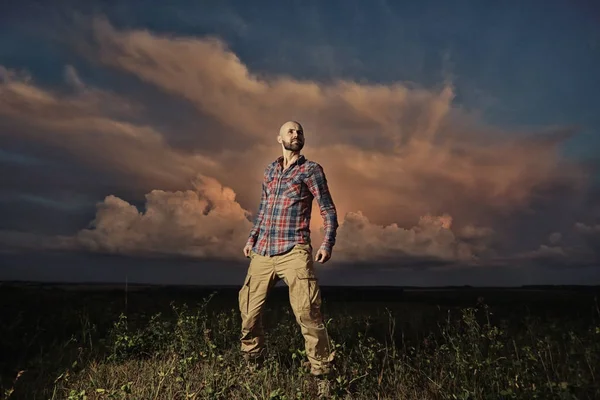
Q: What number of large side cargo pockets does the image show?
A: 2